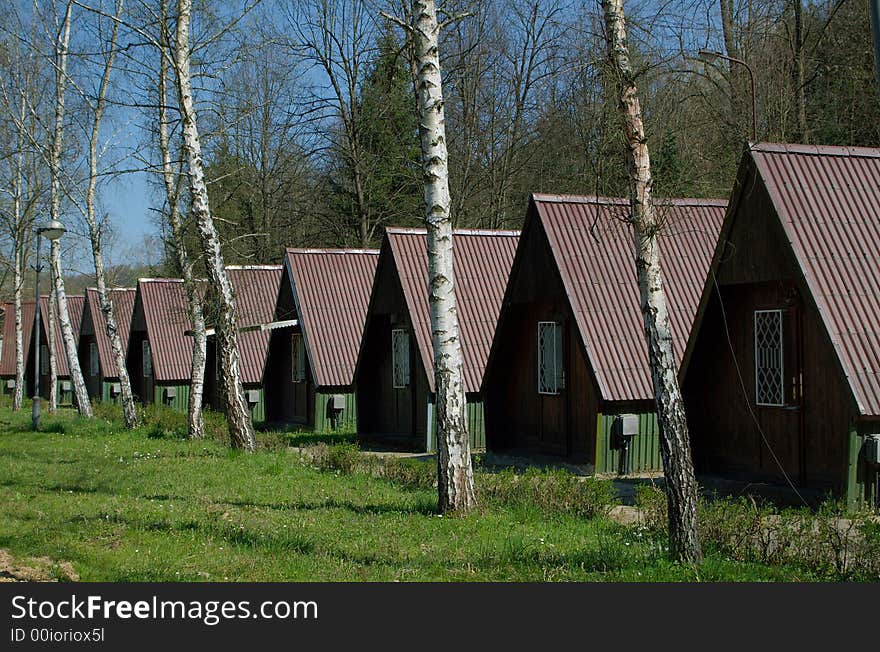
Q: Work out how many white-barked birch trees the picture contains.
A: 8